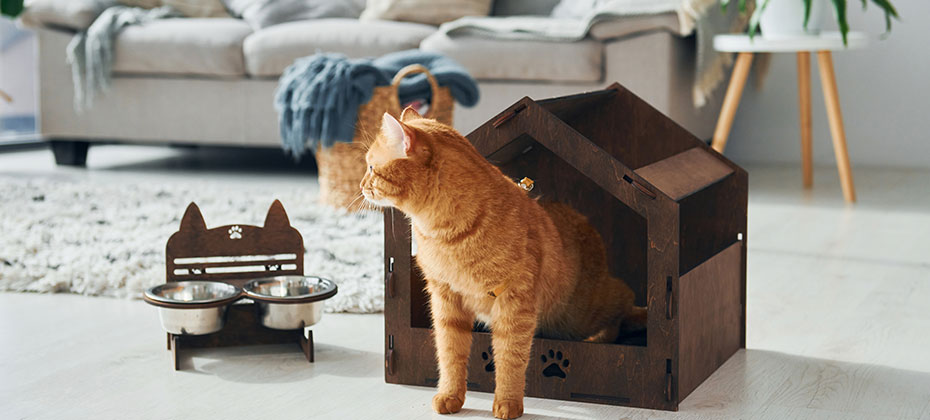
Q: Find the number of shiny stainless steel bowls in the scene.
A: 2